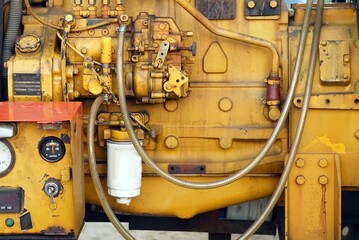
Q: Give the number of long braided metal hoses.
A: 2